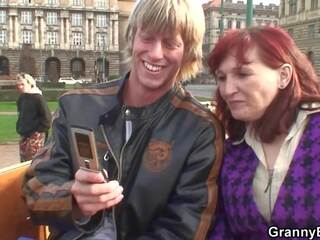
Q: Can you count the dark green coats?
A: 1